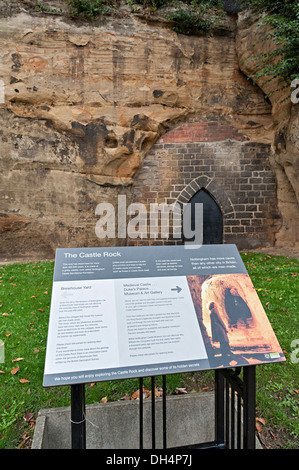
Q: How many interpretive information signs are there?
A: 1